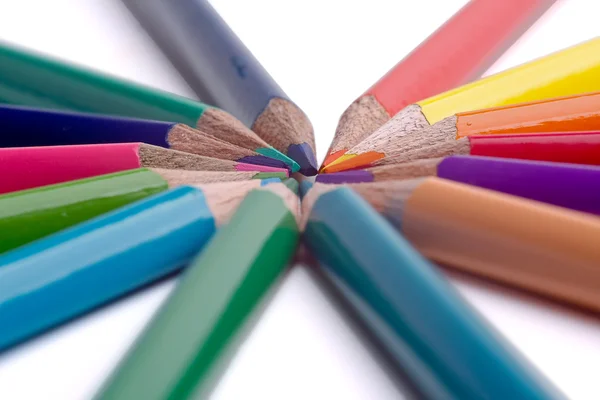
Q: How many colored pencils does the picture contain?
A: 14